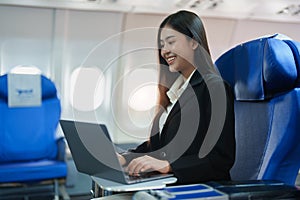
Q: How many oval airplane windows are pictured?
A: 3